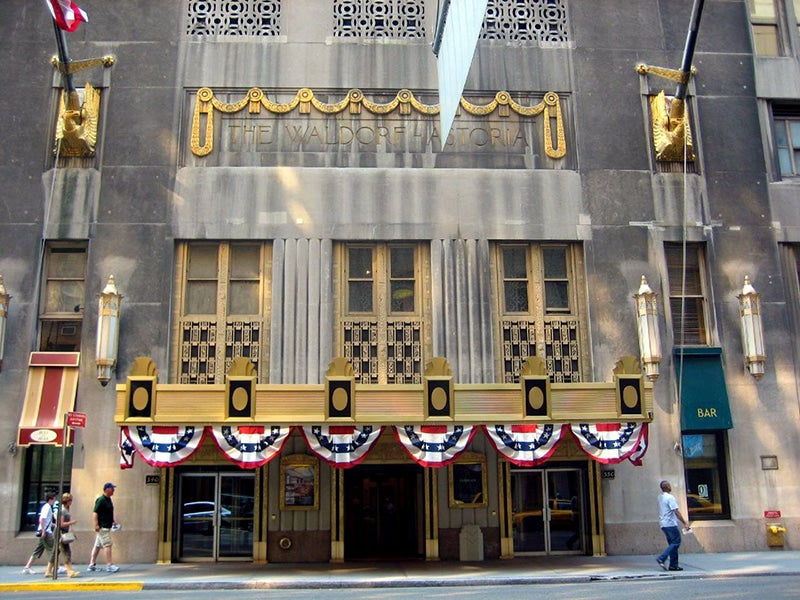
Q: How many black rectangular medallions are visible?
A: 6